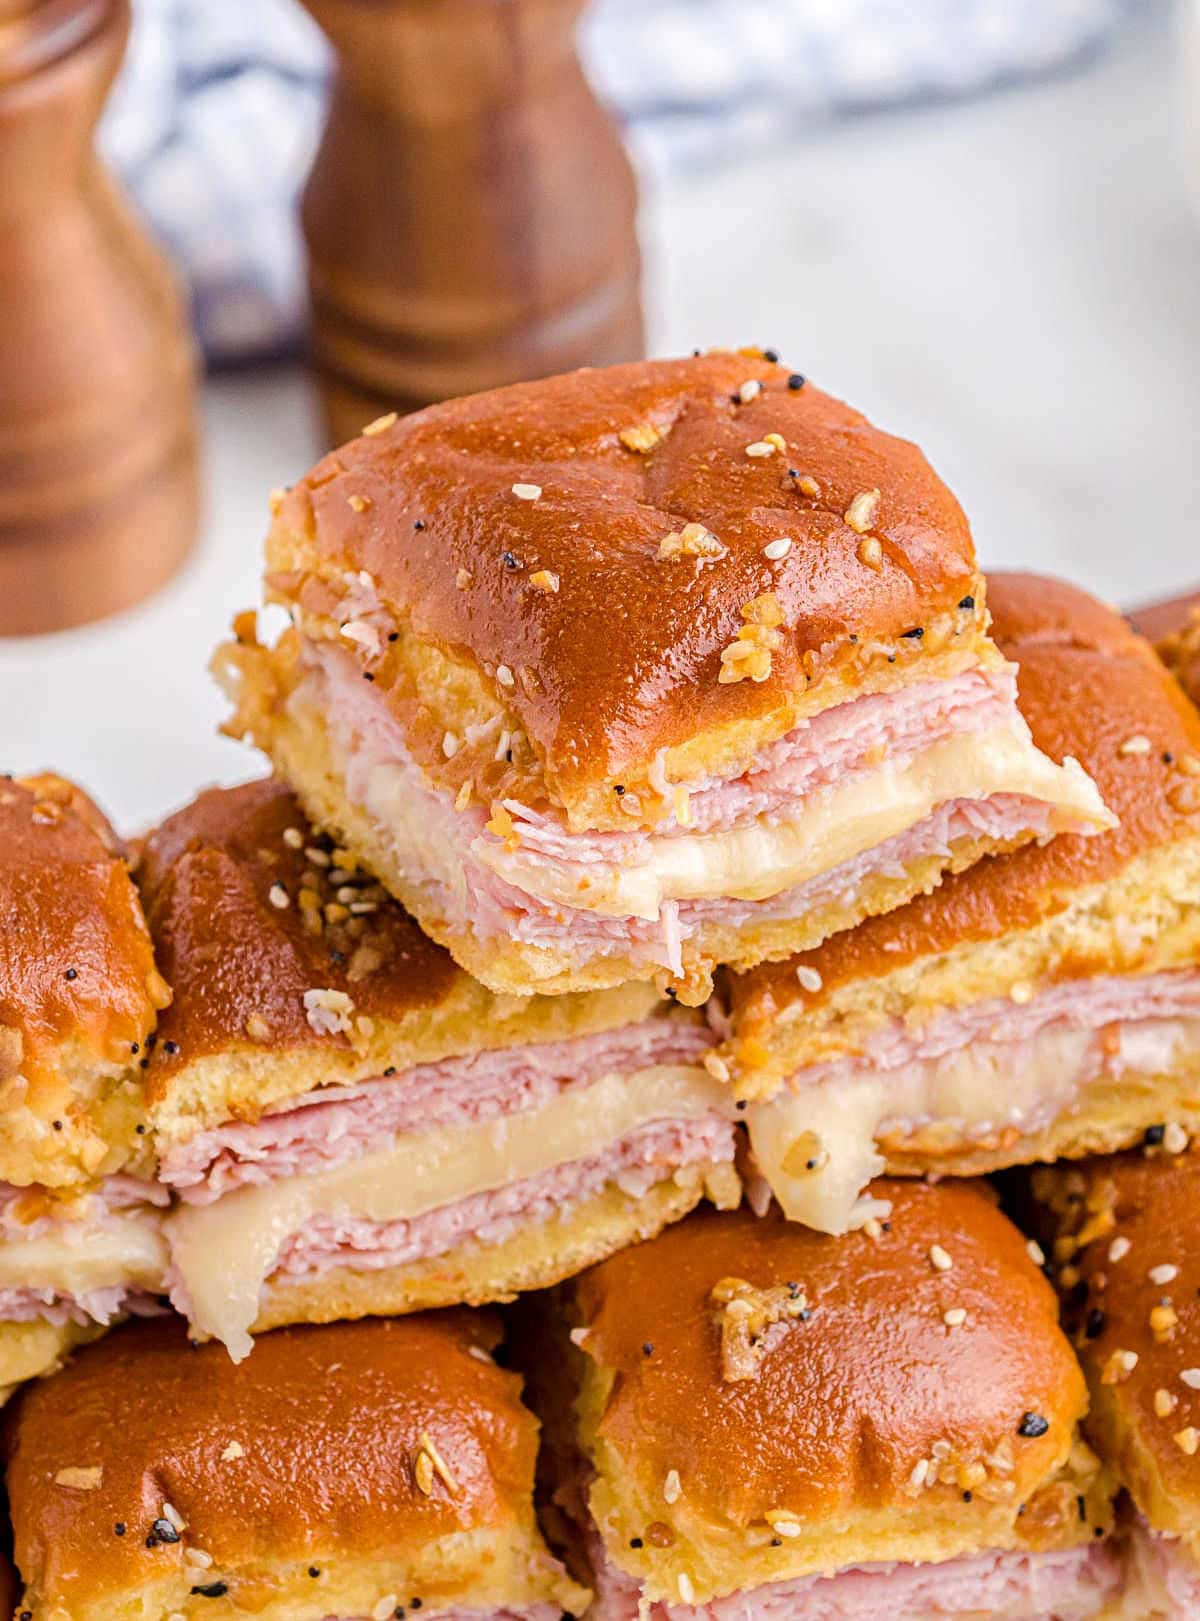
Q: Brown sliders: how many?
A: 8